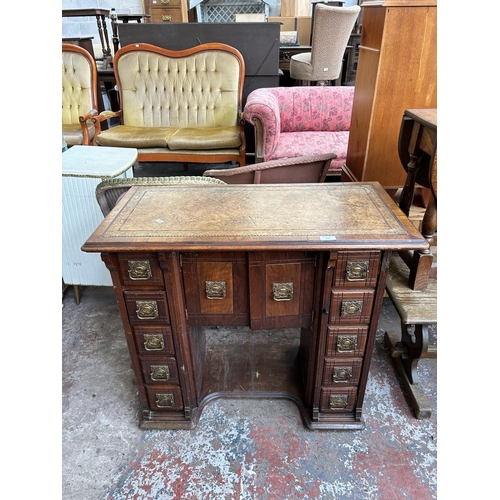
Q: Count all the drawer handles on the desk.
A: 12